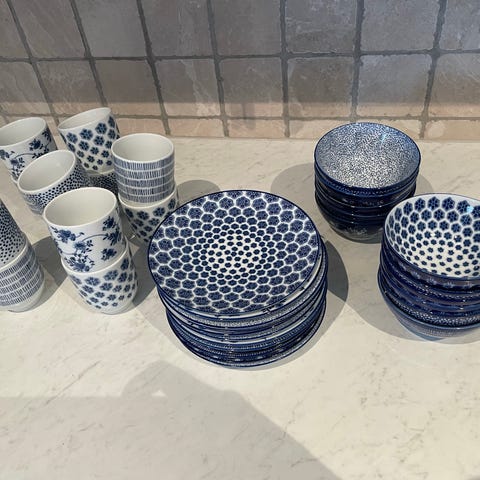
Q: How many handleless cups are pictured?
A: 11